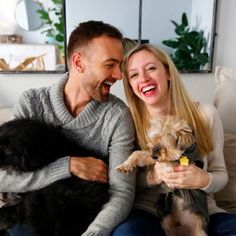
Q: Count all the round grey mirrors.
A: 1